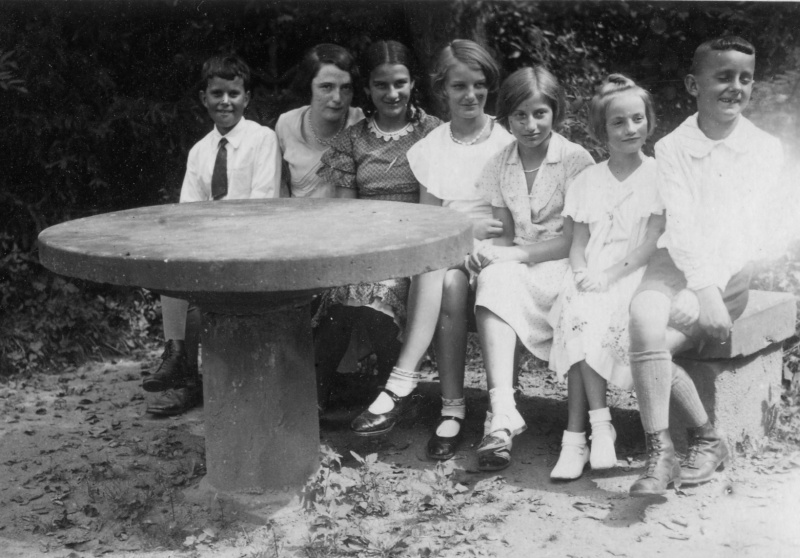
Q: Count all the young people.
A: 7